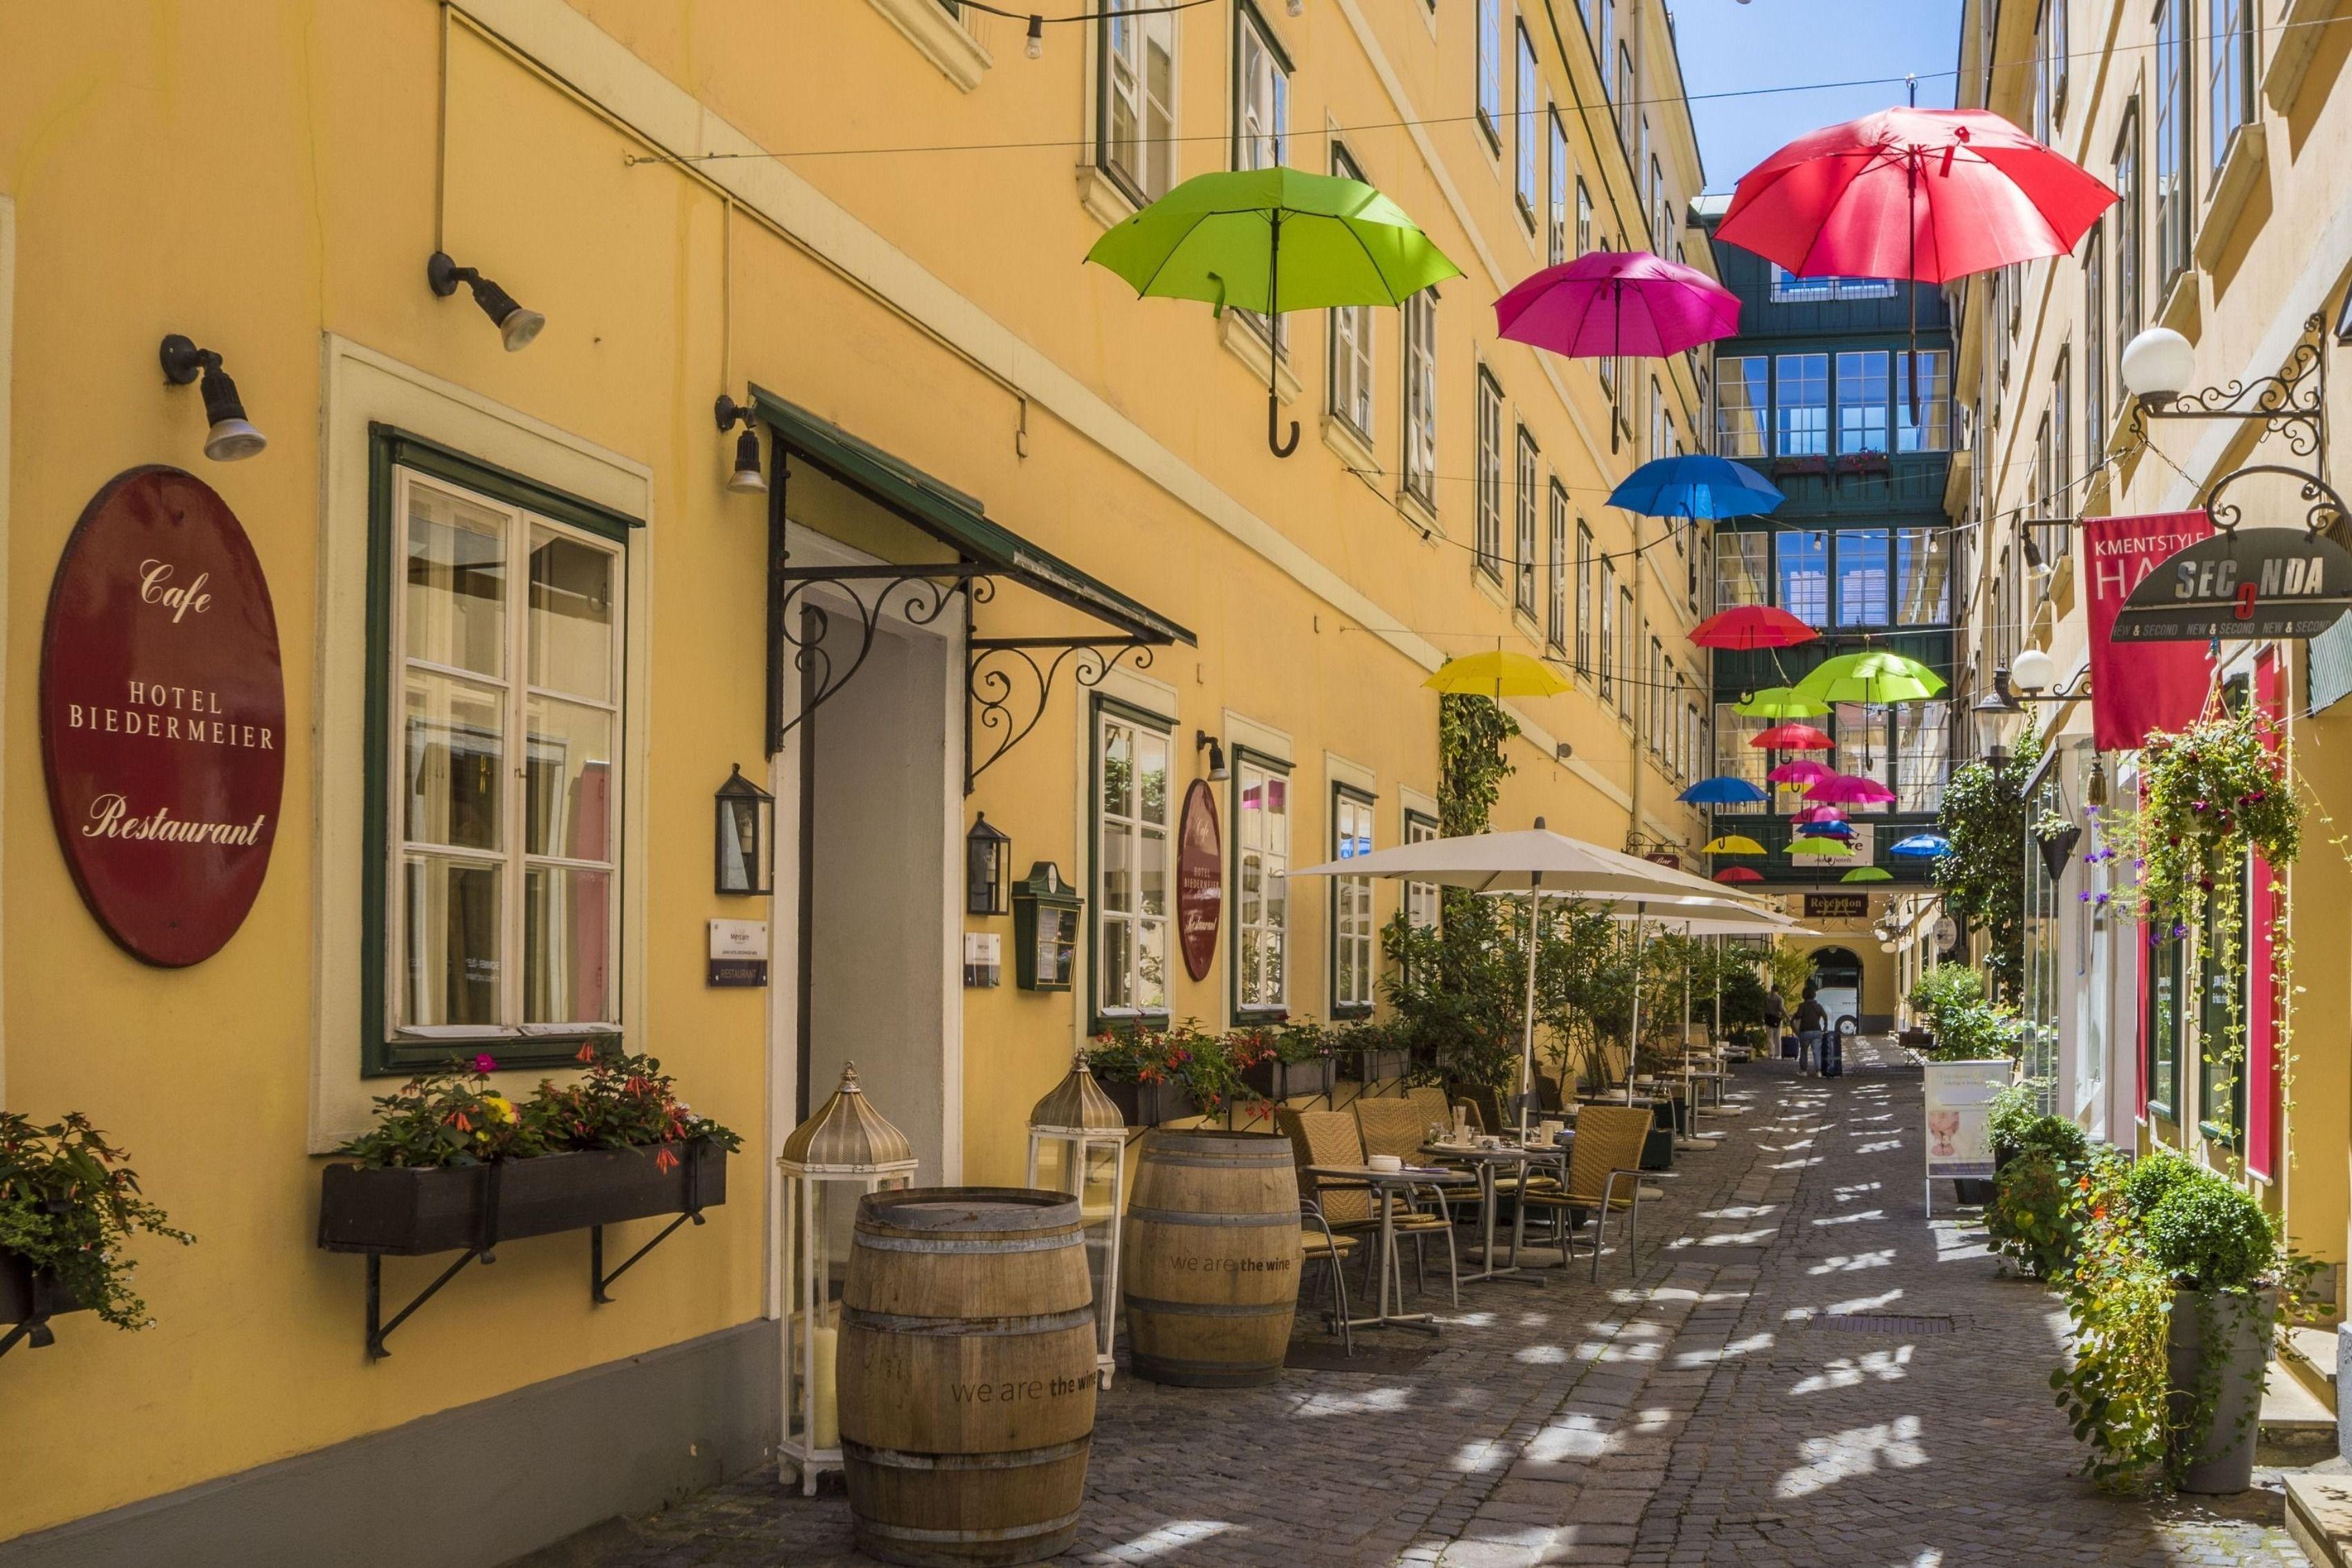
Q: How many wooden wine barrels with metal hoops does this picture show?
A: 2